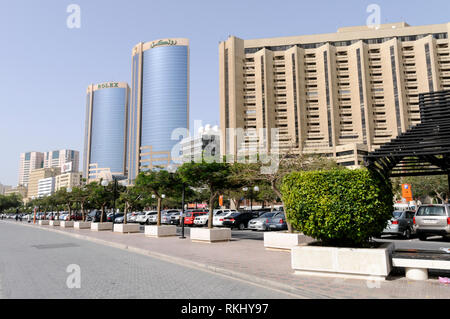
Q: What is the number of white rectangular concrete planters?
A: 10